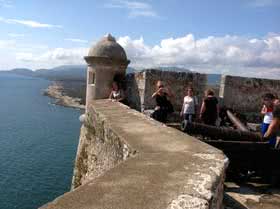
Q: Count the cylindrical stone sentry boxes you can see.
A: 1